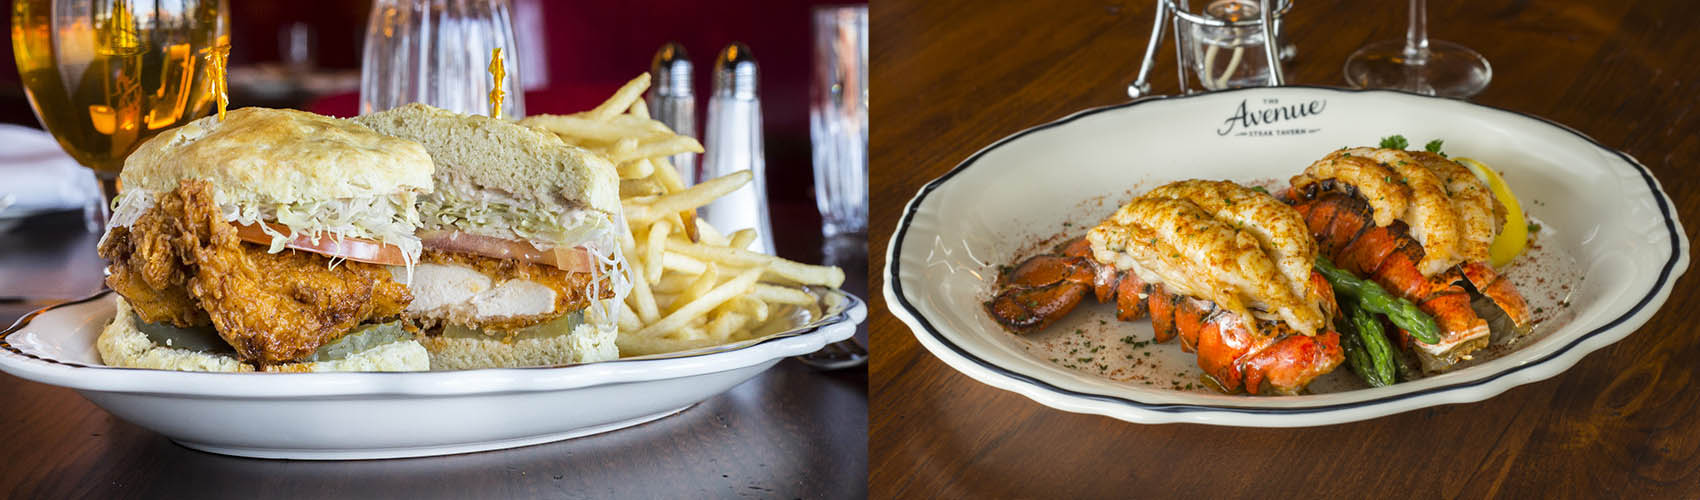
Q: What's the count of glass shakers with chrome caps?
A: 2